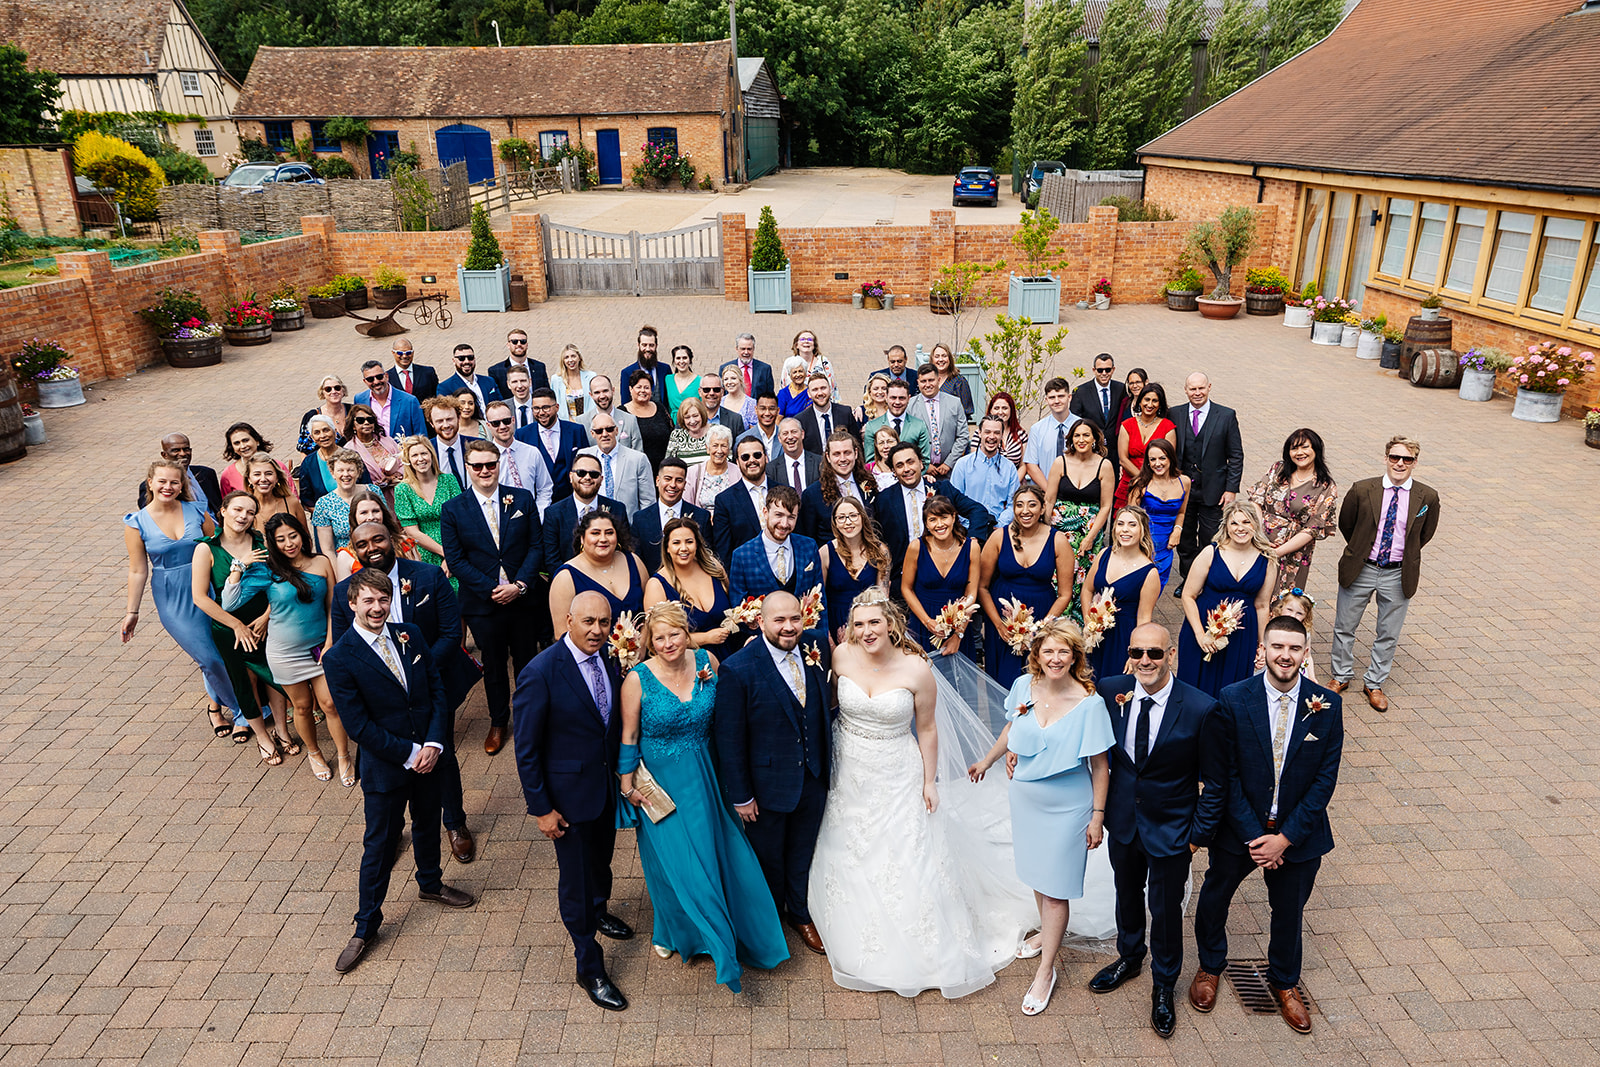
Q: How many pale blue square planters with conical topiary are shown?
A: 2